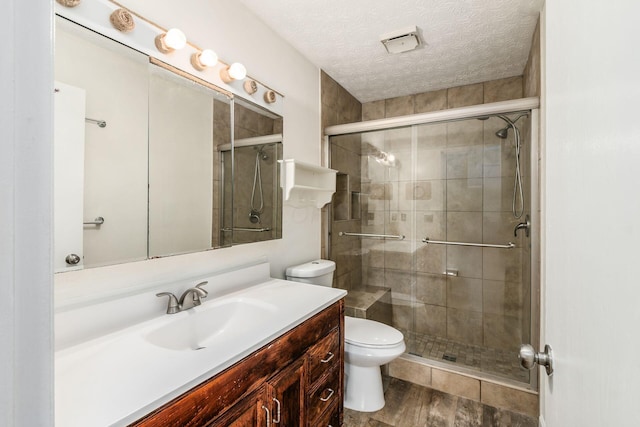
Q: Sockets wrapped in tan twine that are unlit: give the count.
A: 4